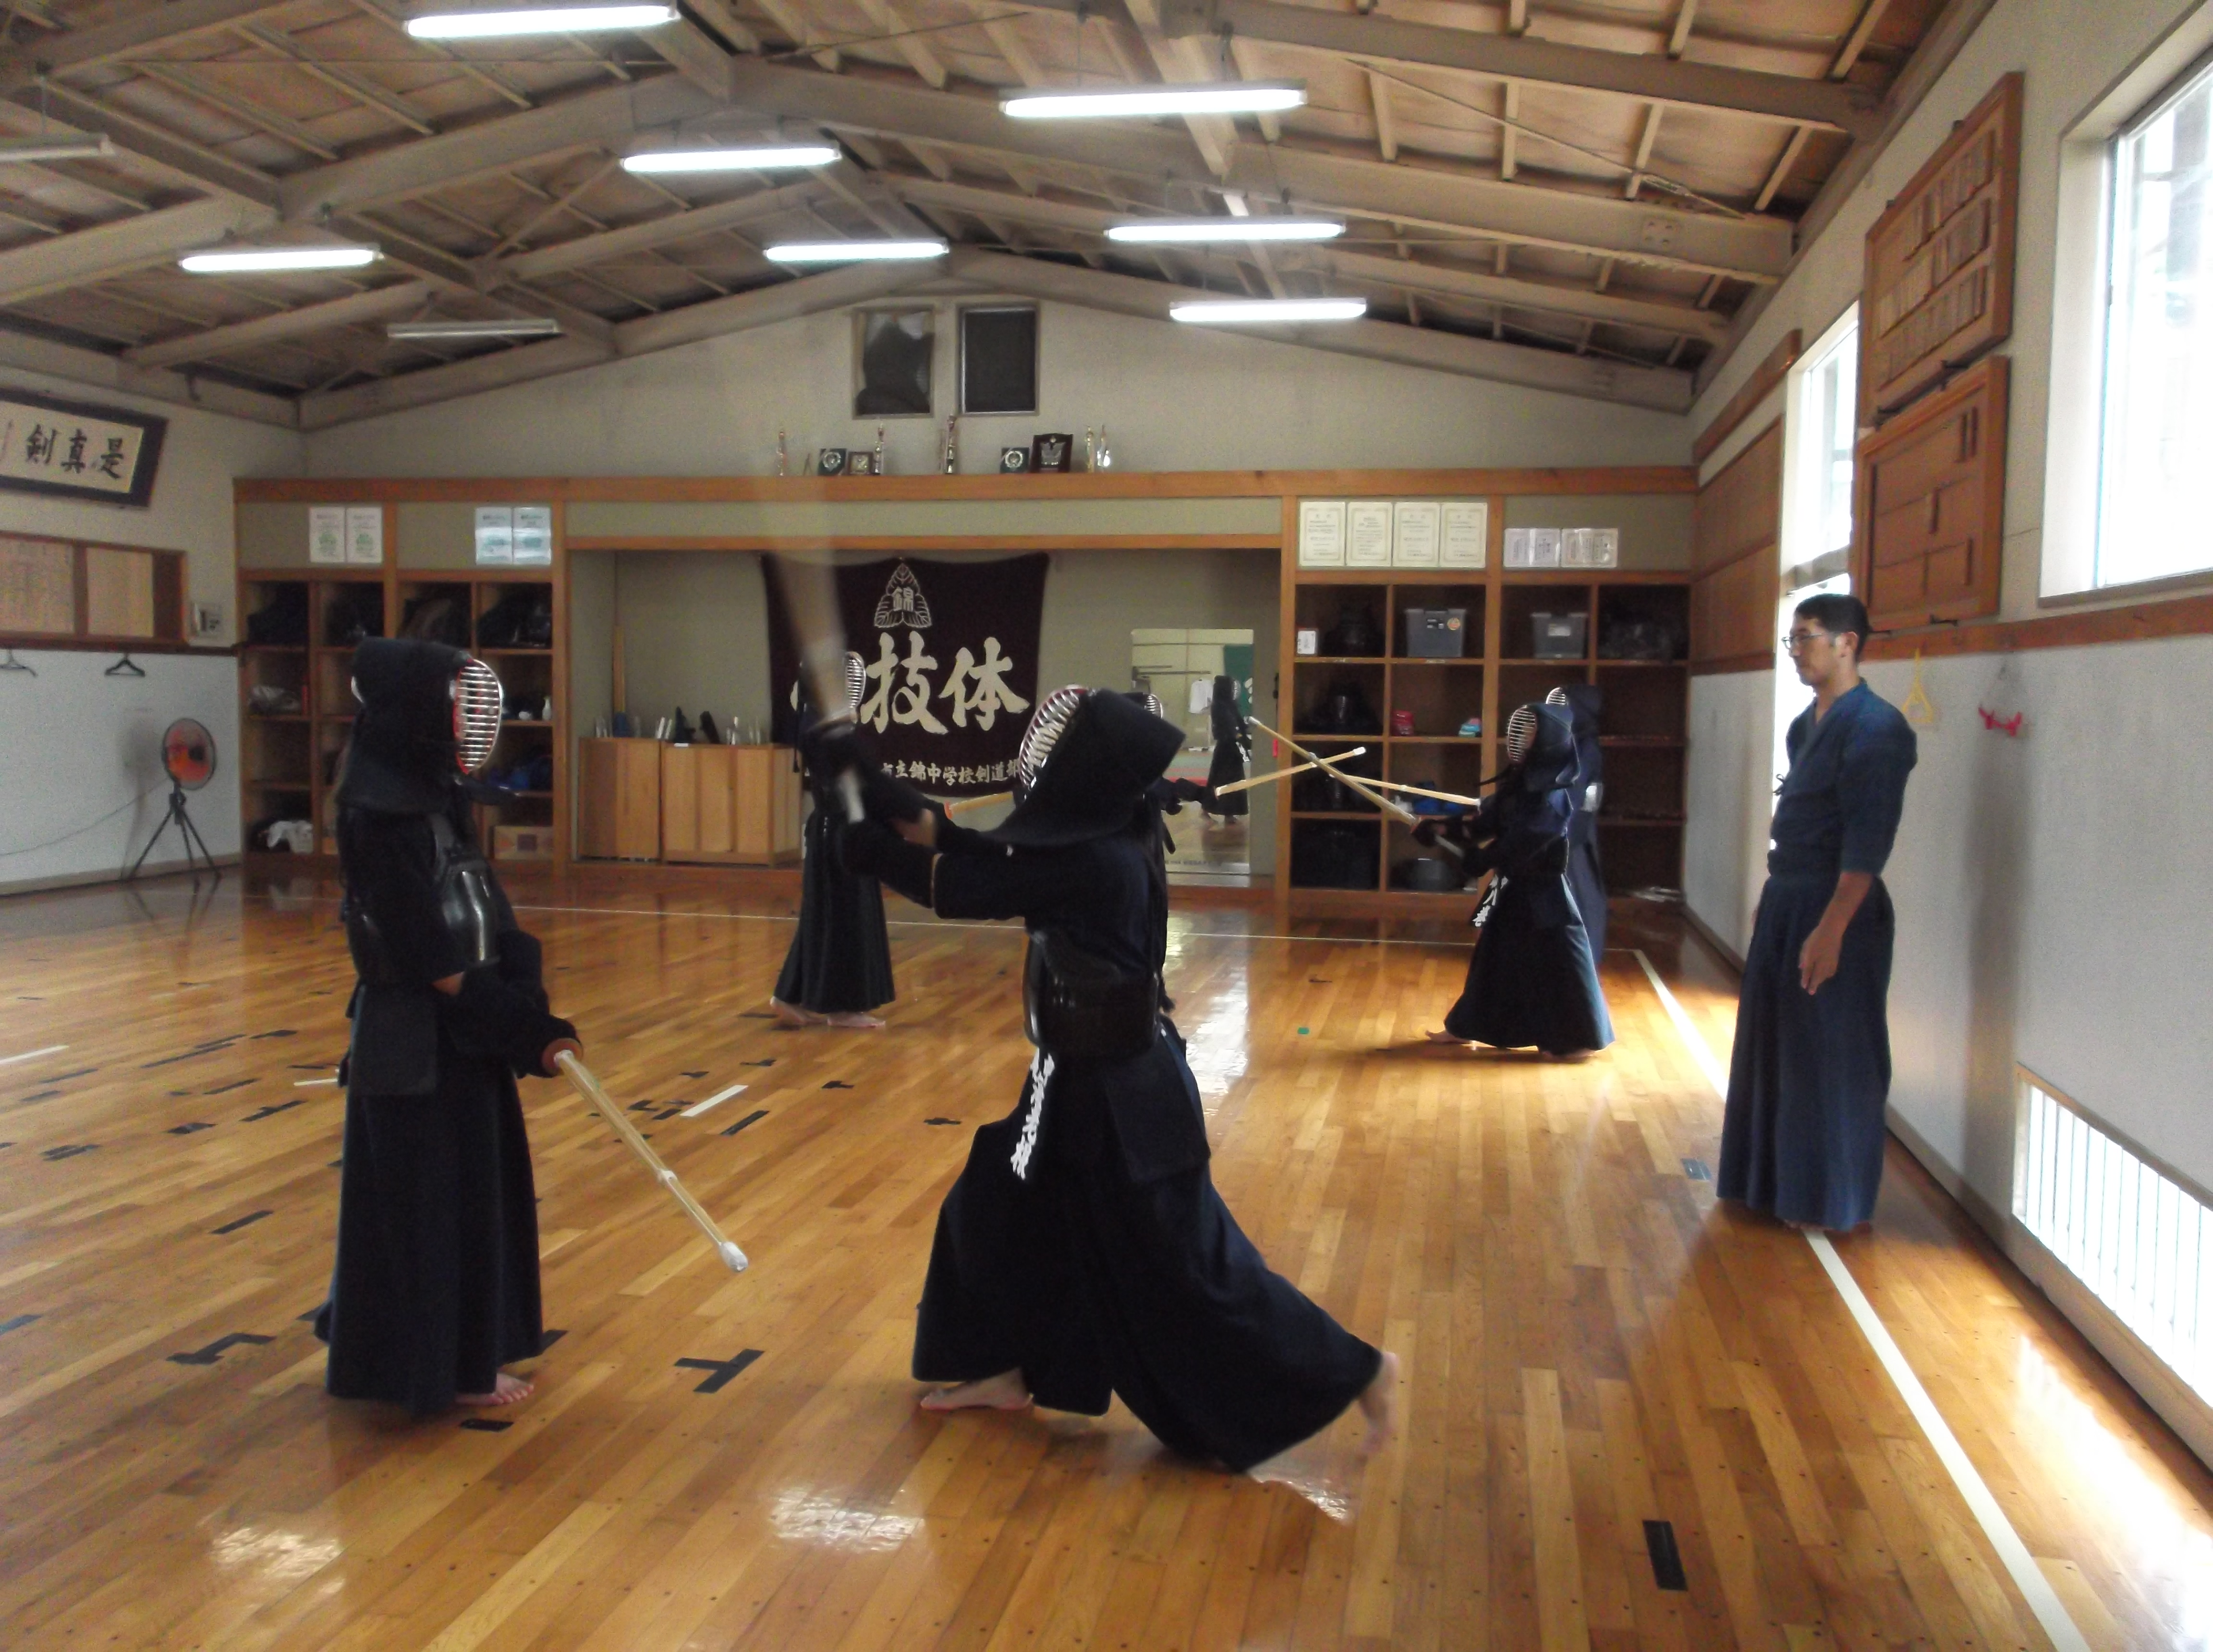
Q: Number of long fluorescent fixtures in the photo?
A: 9